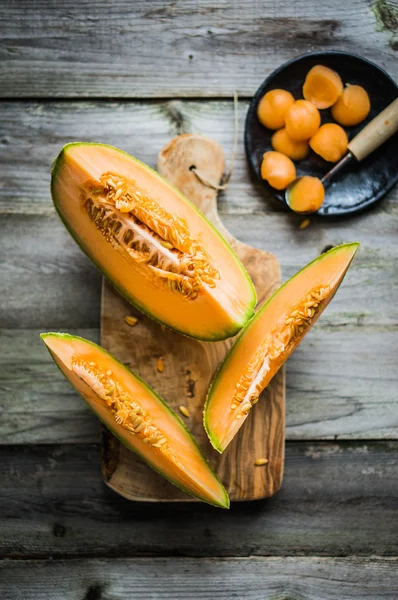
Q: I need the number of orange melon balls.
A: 8